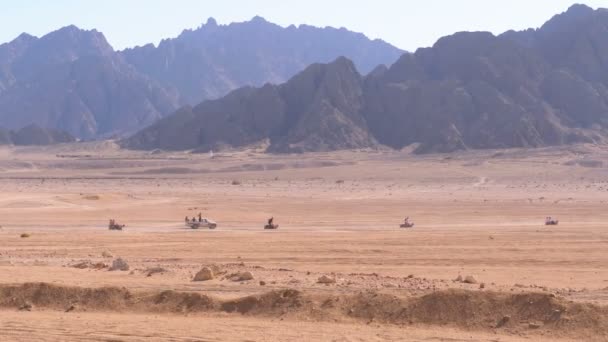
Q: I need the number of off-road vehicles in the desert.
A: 5